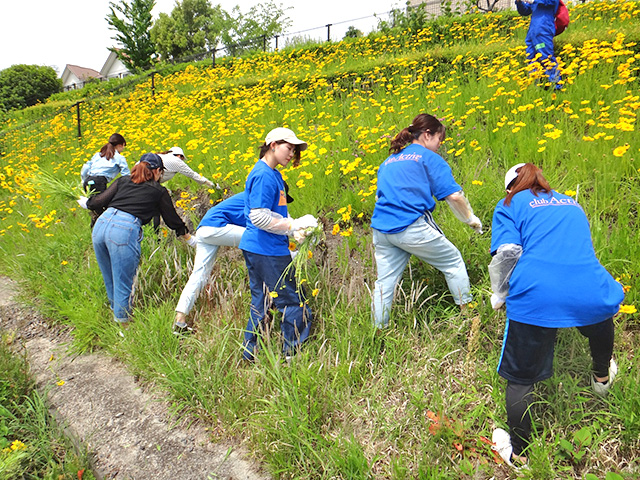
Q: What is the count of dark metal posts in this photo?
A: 6